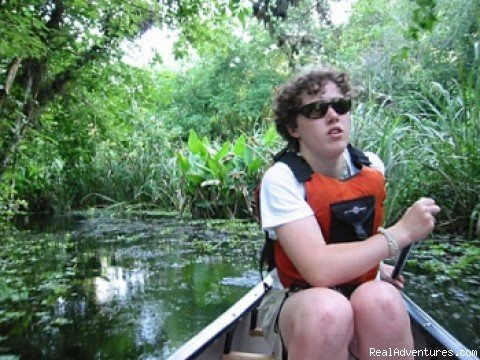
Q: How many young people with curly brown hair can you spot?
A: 1